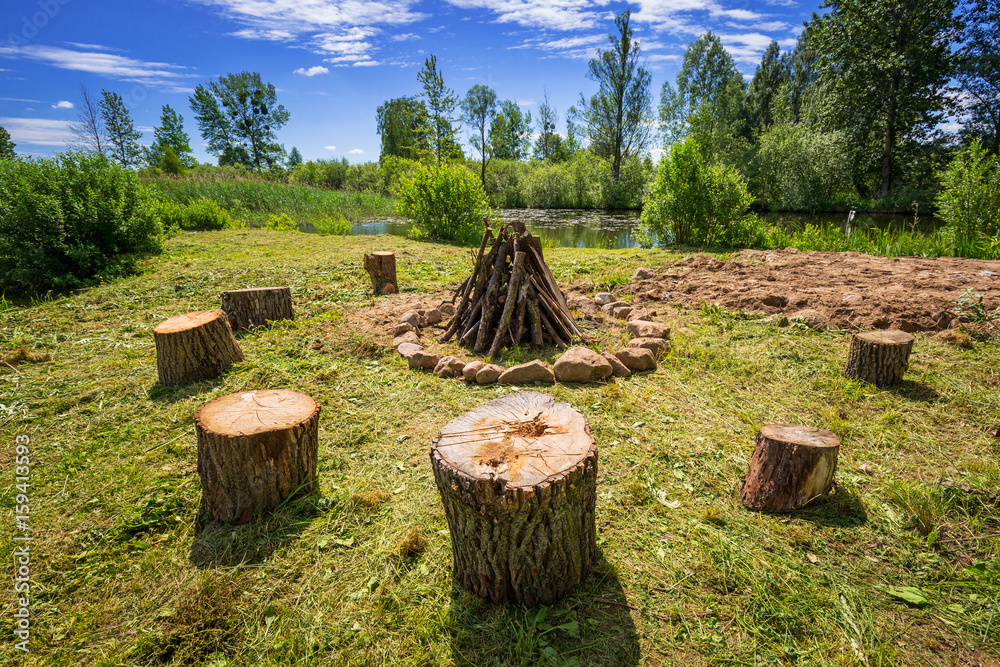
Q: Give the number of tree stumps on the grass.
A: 7